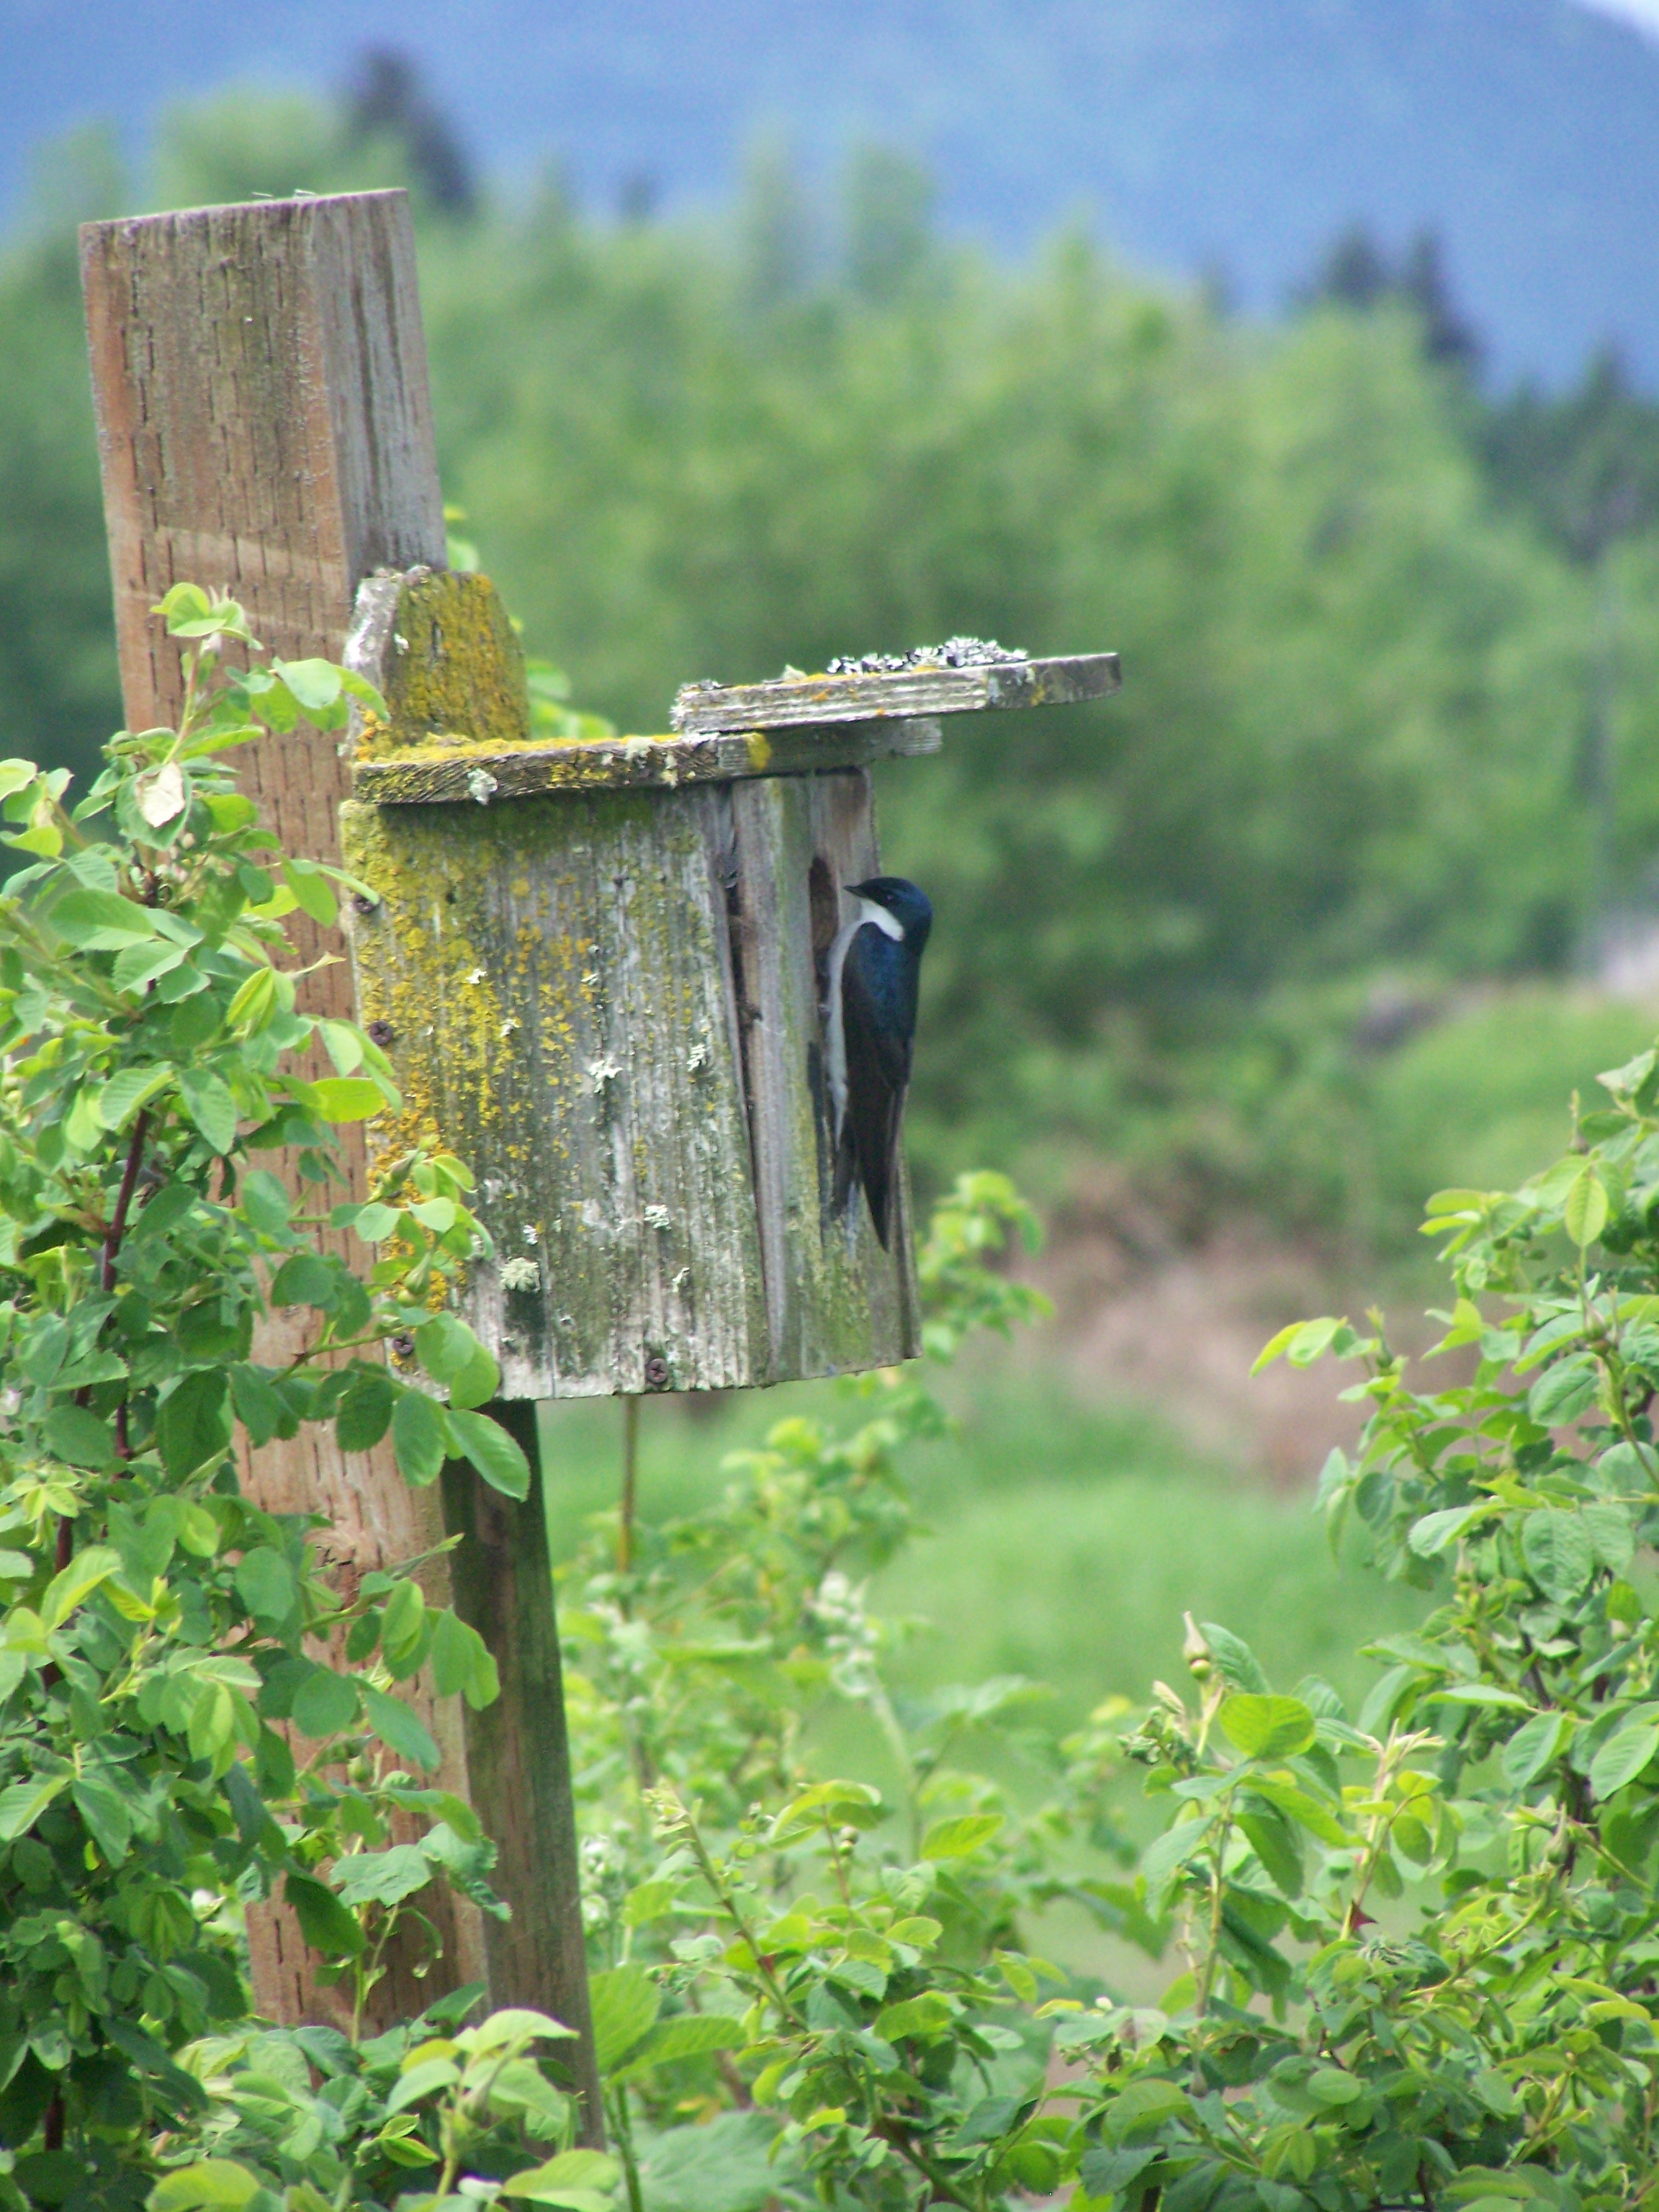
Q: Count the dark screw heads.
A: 4